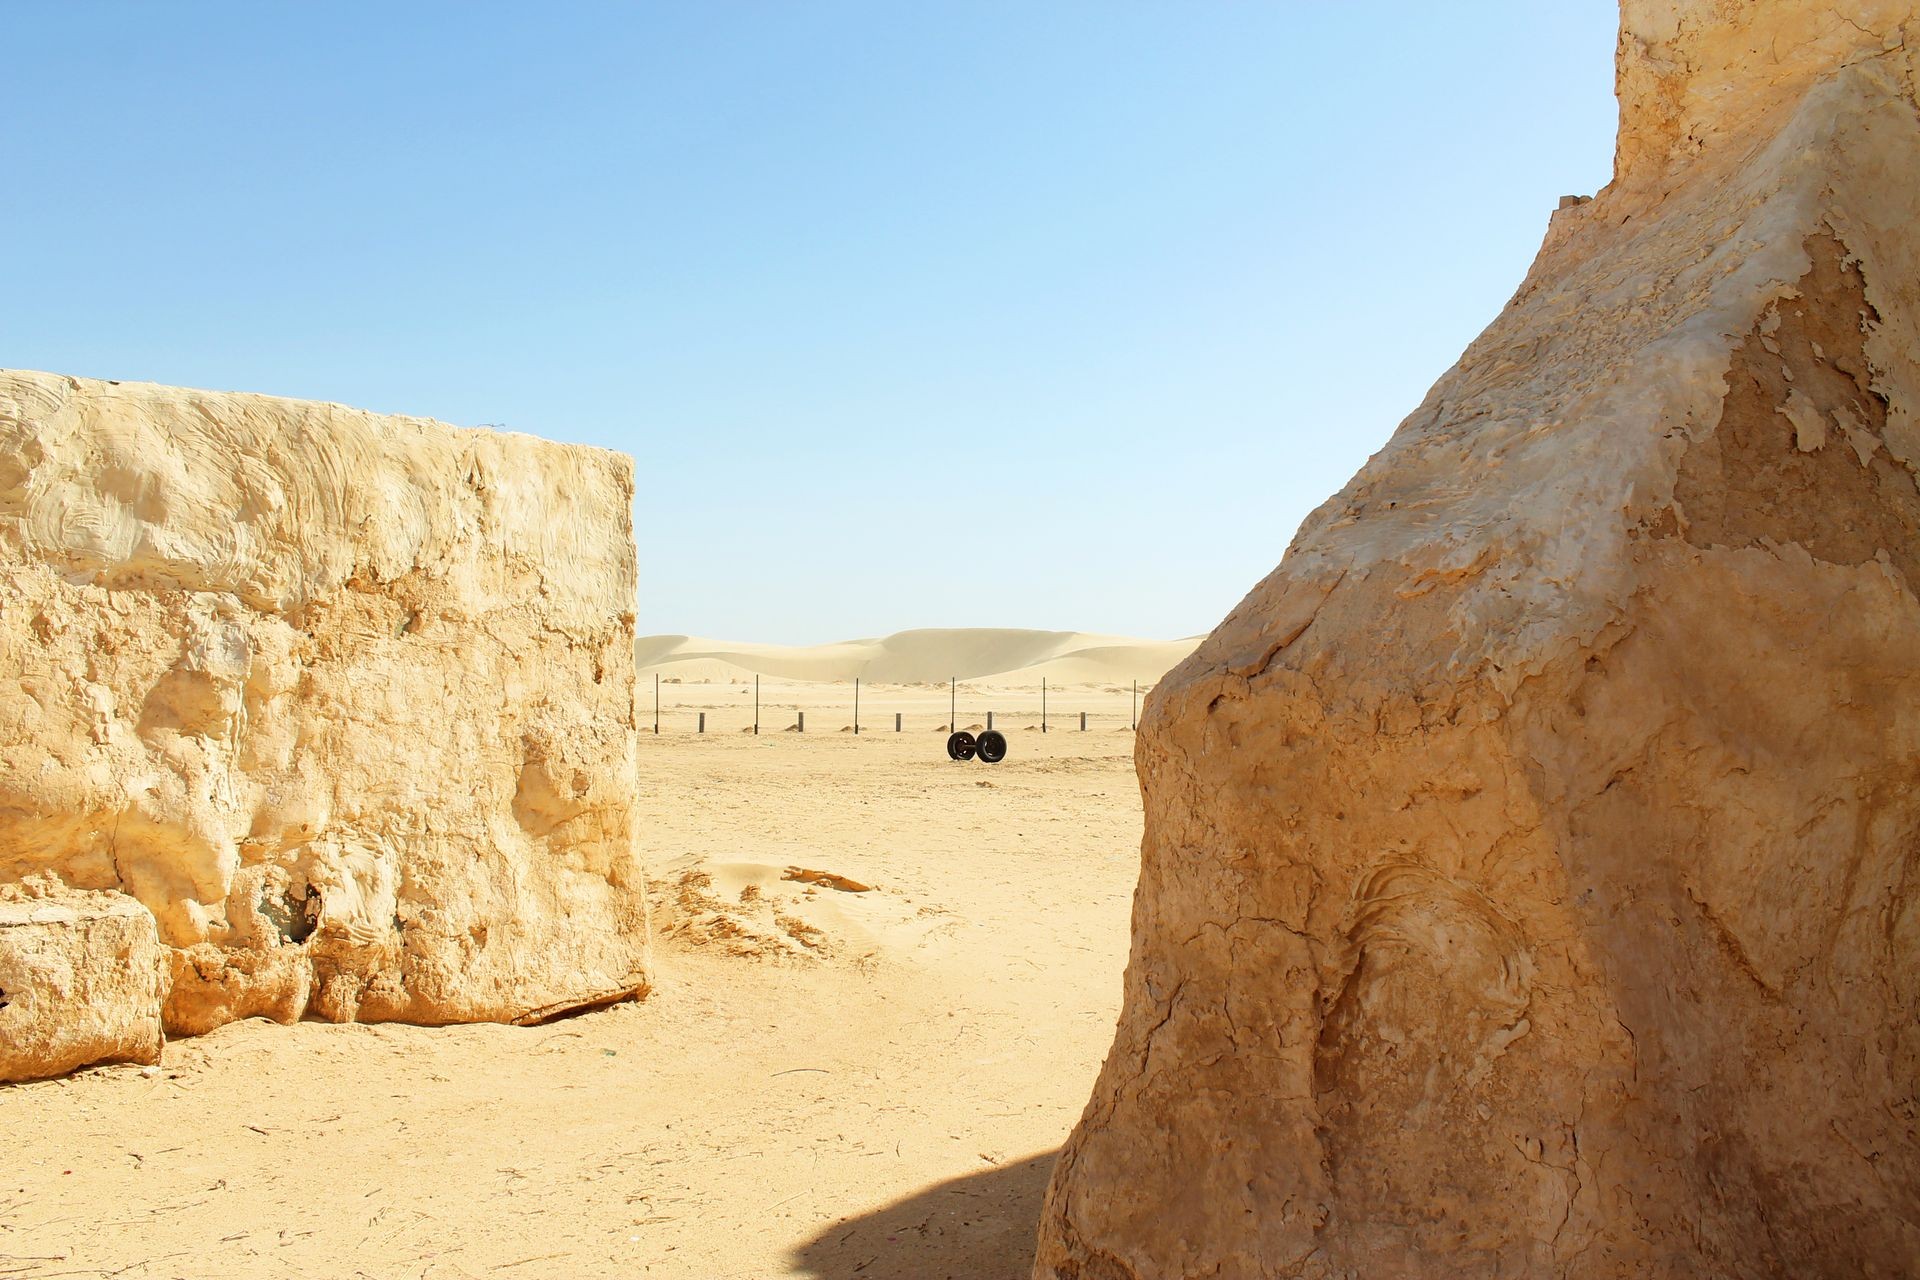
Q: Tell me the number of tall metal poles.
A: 6